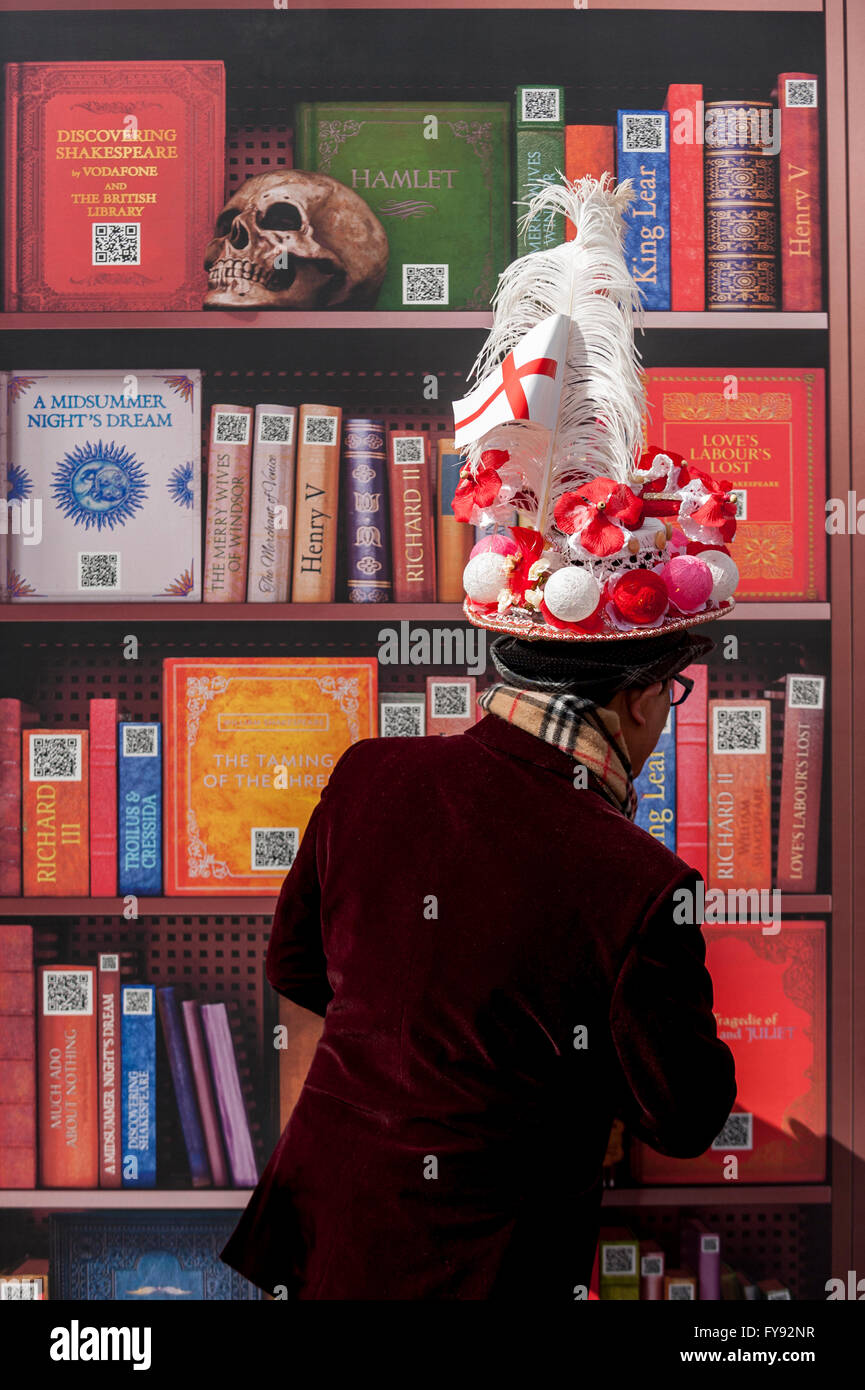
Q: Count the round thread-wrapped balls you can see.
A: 6